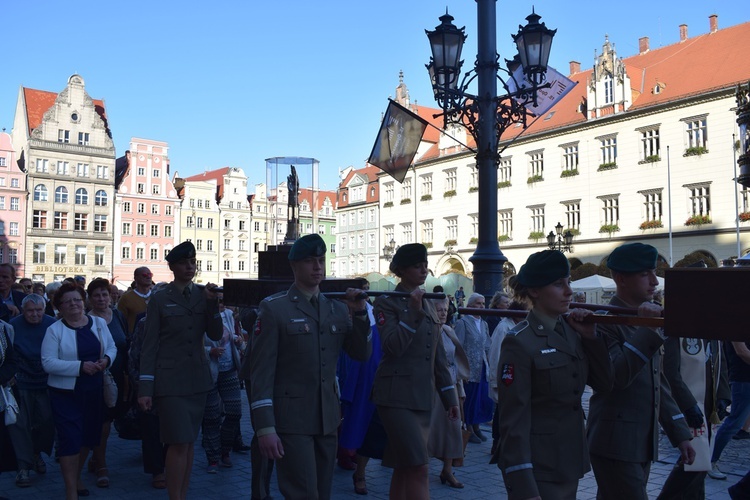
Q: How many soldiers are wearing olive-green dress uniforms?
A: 5